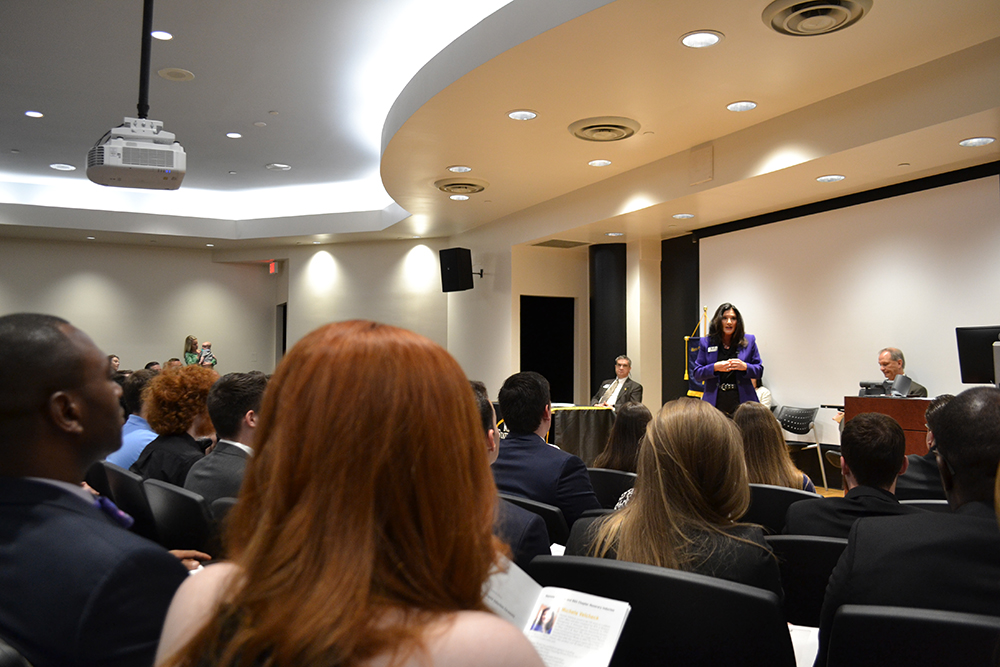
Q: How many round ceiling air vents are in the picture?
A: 3